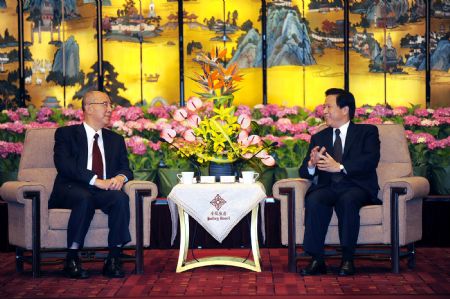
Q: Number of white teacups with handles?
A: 2